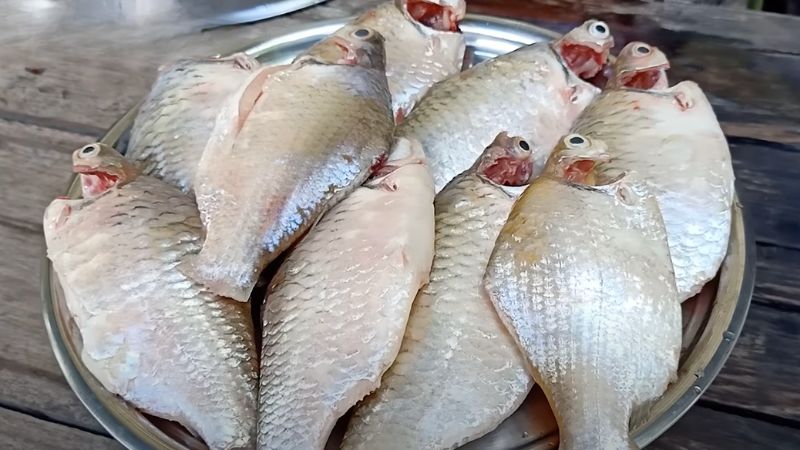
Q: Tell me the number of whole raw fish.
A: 9